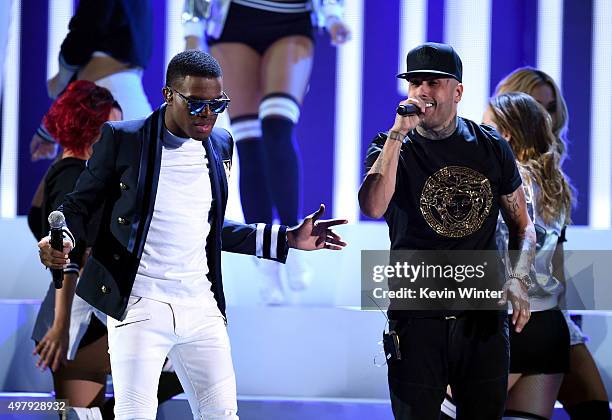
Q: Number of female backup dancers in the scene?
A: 5